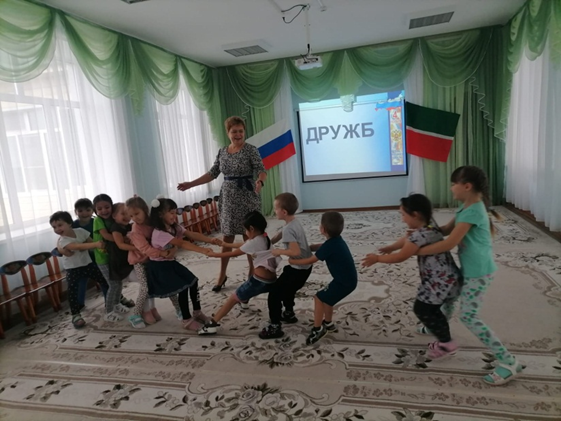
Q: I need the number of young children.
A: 11